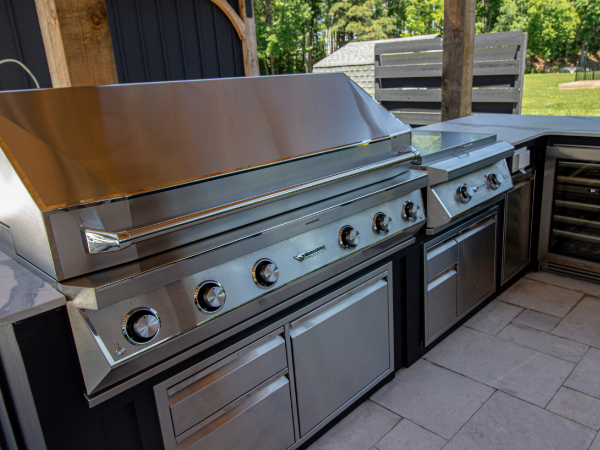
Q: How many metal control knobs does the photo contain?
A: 8